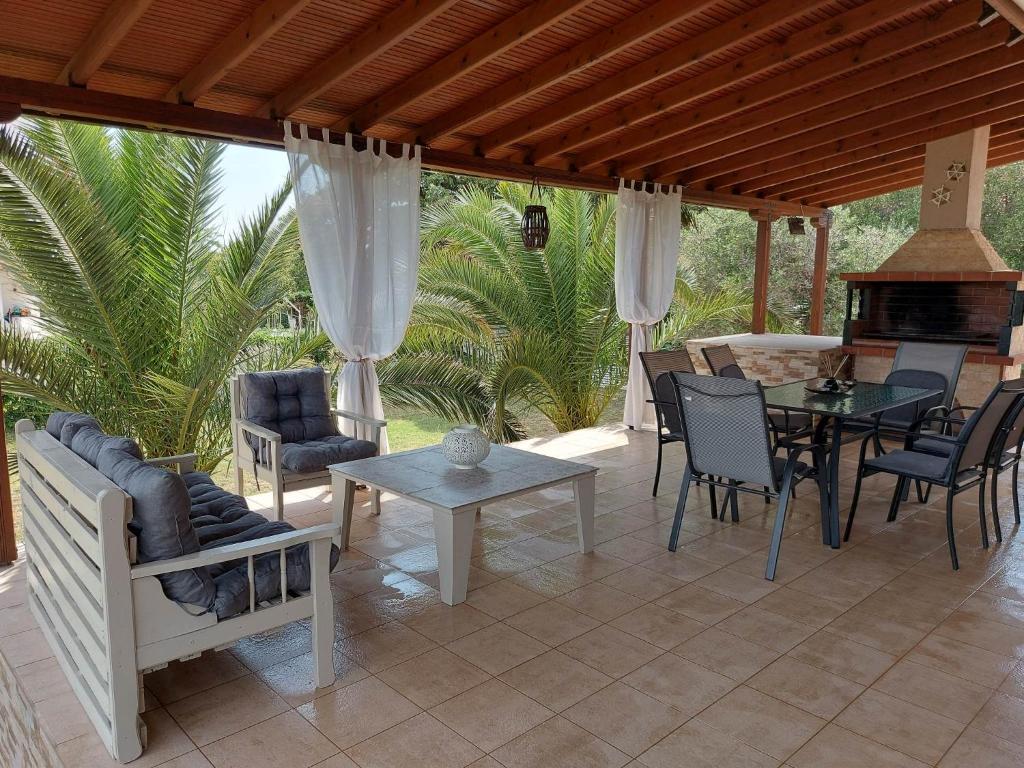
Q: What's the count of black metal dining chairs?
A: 6